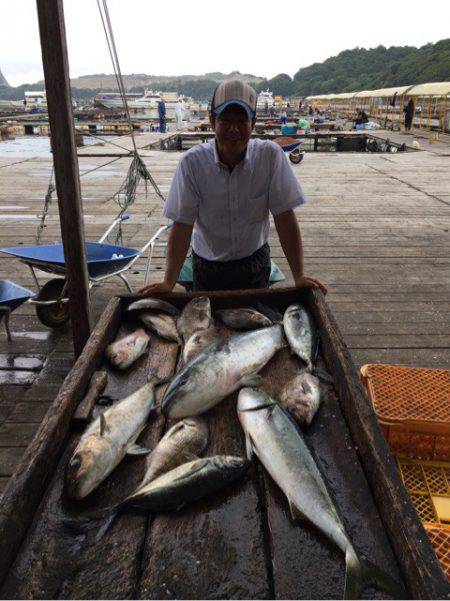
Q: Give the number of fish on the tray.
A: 13